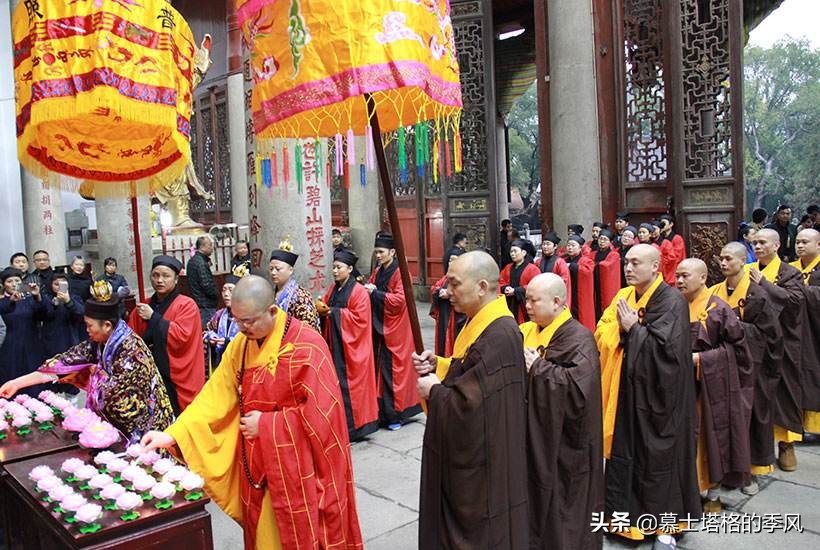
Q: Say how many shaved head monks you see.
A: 8